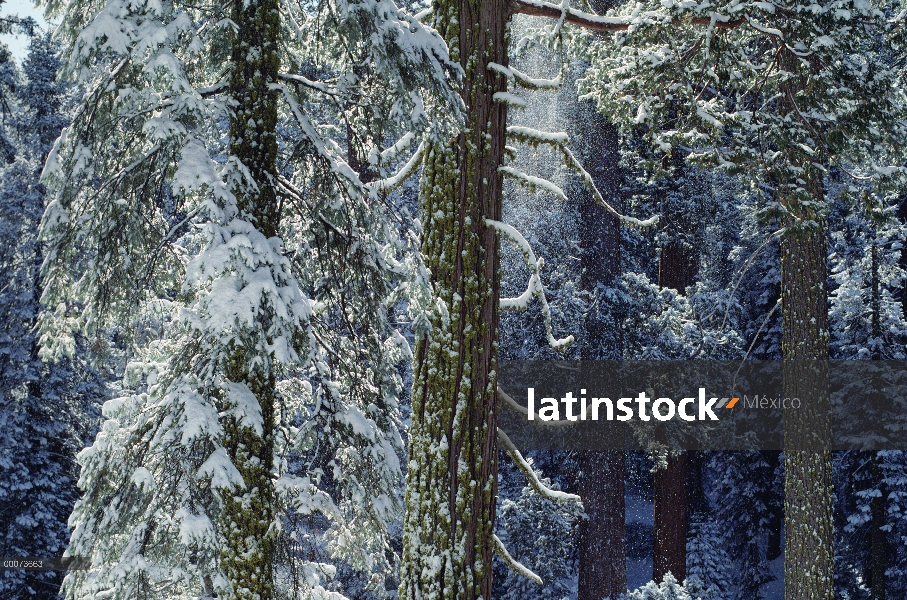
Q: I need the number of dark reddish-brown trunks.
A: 2